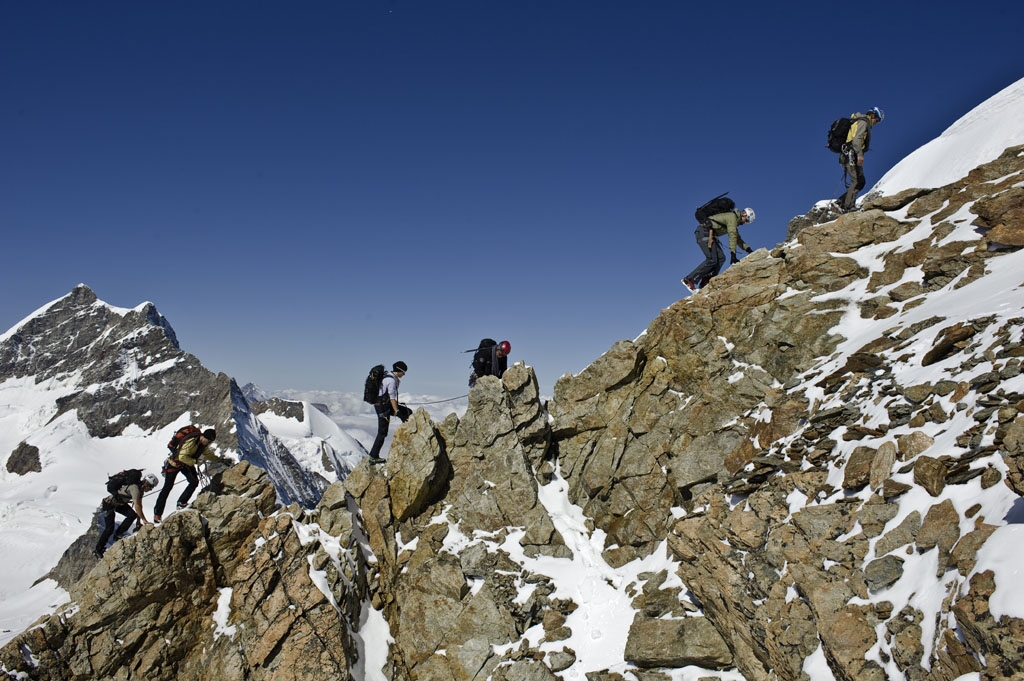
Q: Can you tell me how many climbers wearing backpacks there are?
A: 6